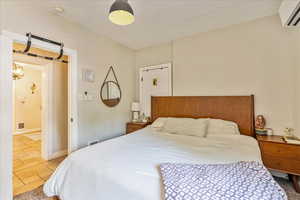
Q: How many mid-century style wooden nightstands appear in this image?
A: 2